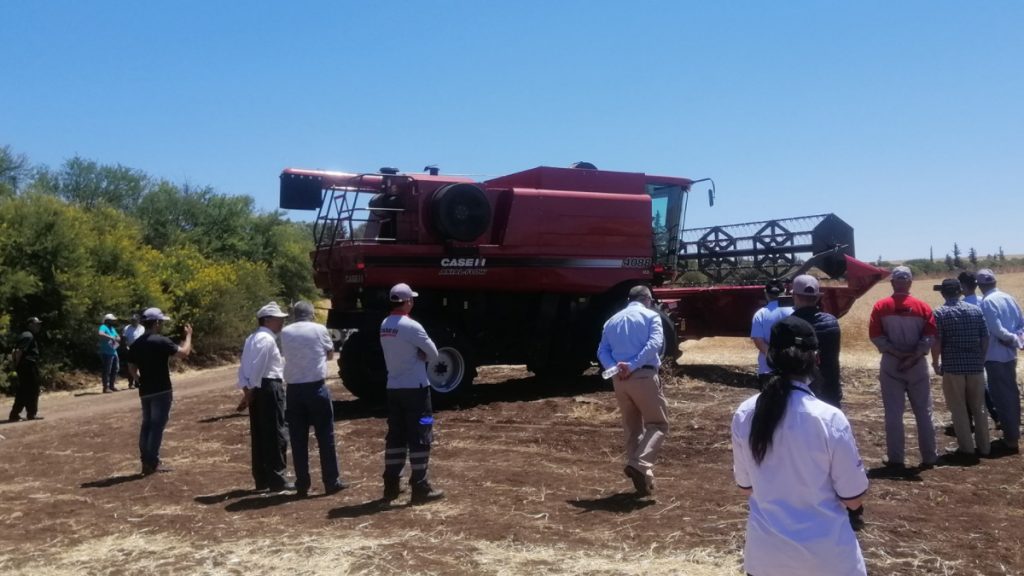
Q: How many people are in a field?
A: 15